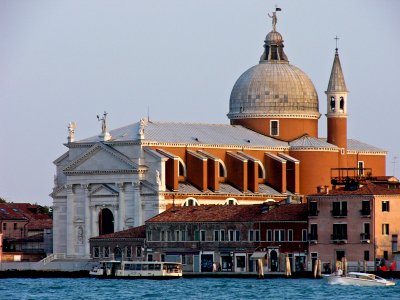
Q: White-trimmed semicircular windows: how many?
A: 6